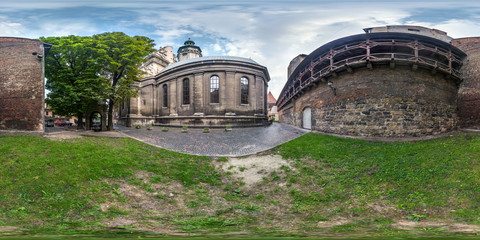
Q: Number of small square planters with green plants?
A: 6